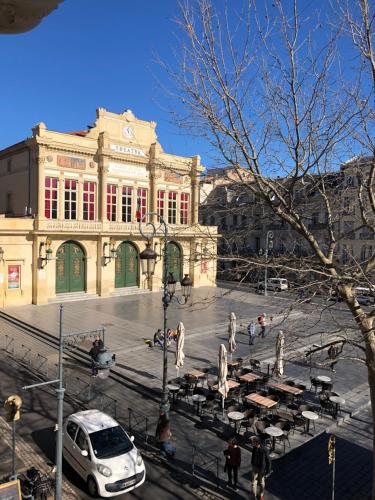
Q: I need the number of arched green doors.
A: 3